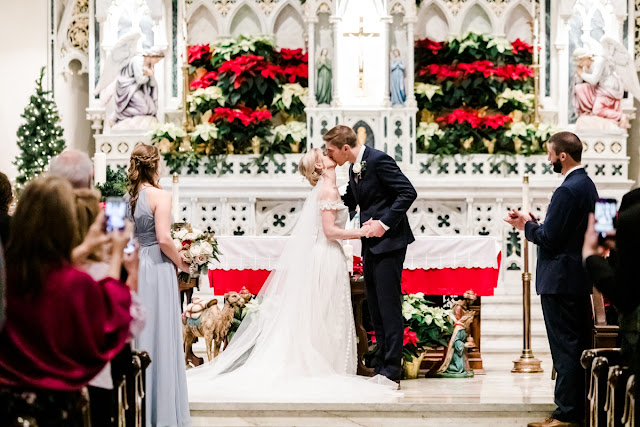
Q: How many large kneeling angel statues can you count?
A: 2